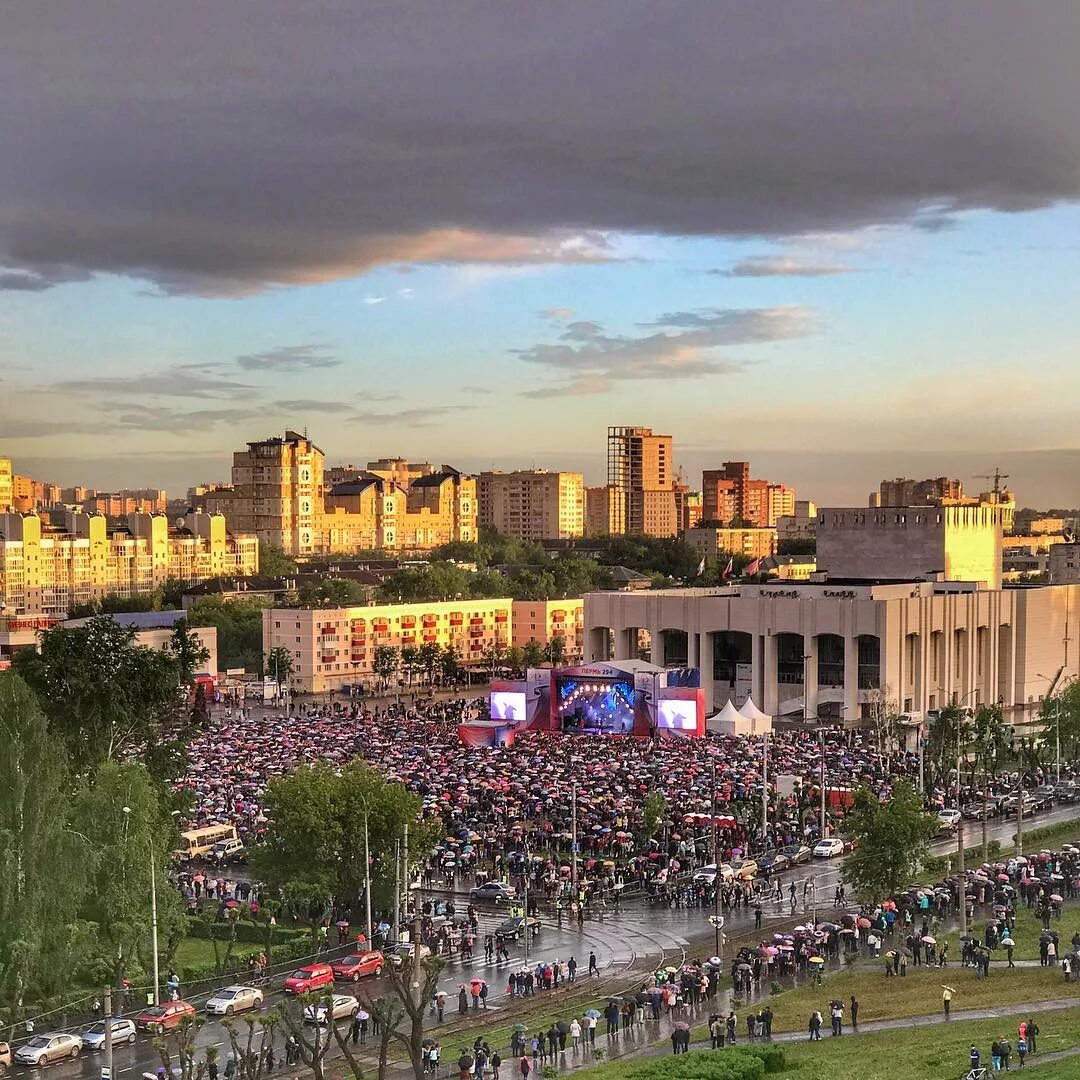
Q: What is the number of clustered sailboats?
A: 0